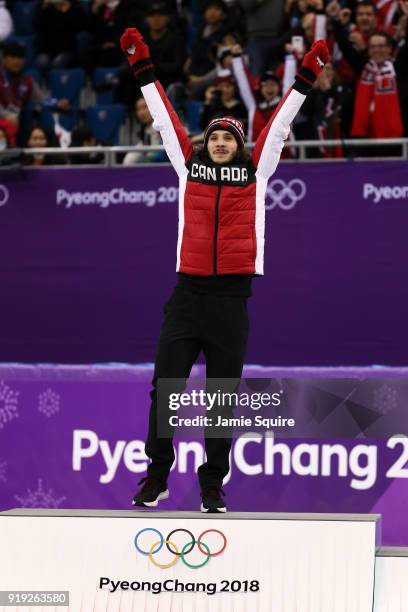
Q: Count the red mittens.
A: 2